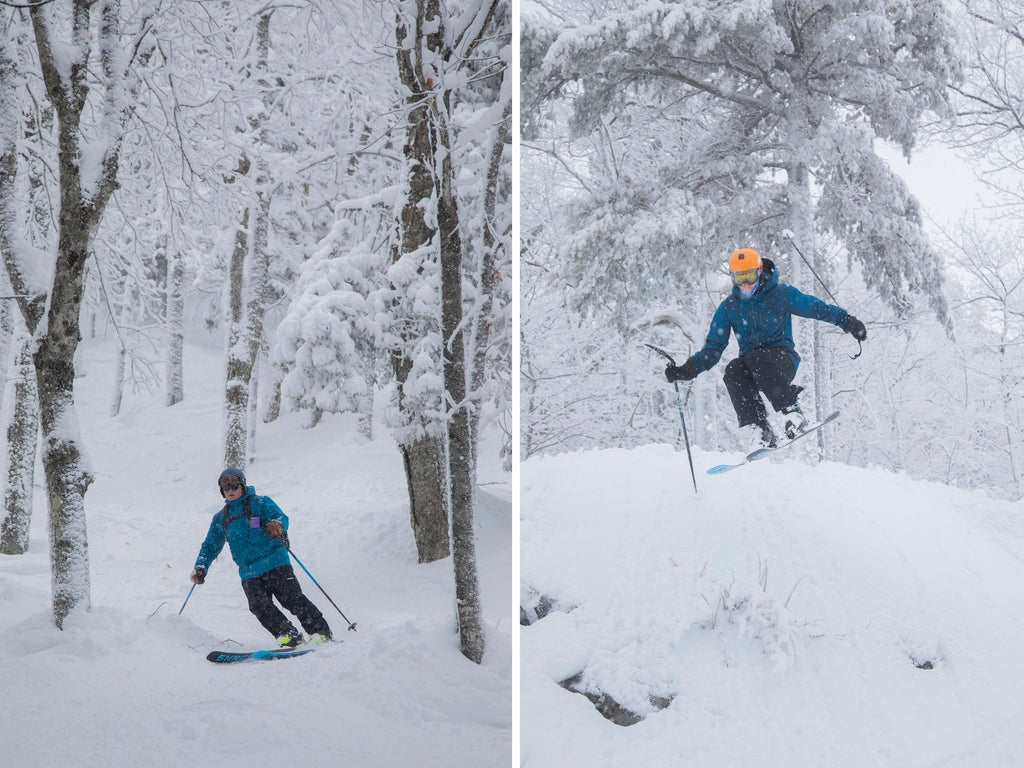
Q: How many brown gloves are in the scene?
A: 2